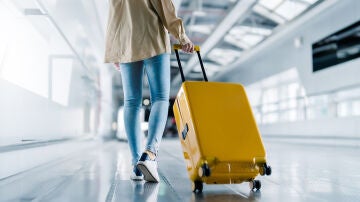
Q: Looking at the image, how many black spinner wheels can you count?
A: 4